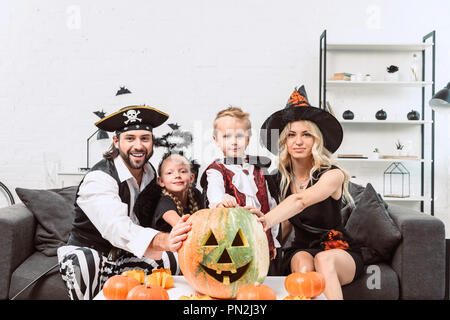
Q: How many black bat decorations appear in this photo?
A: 3